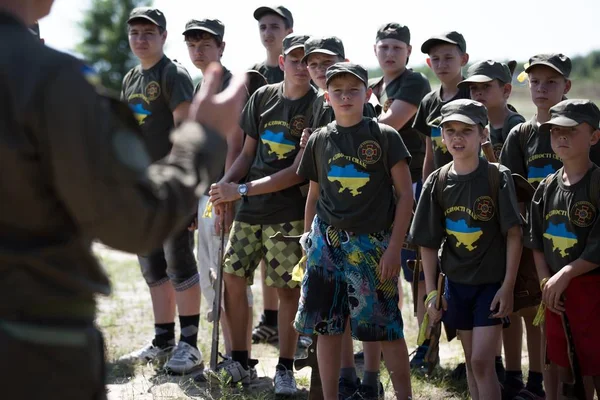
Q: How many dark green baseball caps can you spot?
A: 12